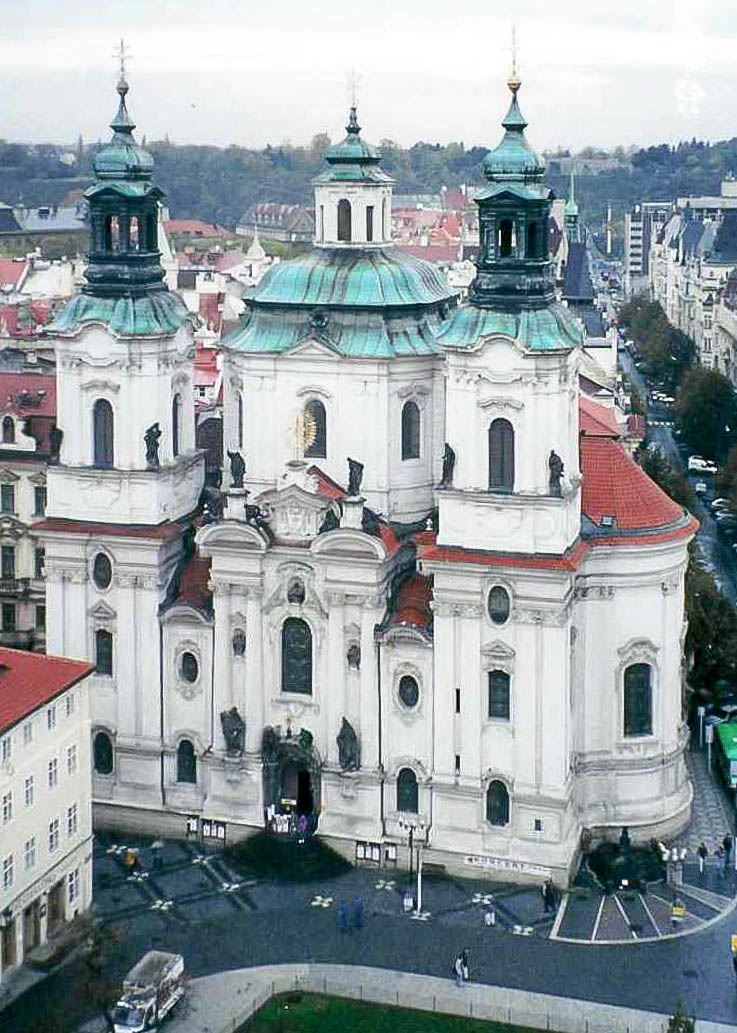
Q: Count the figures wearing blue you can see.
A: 2